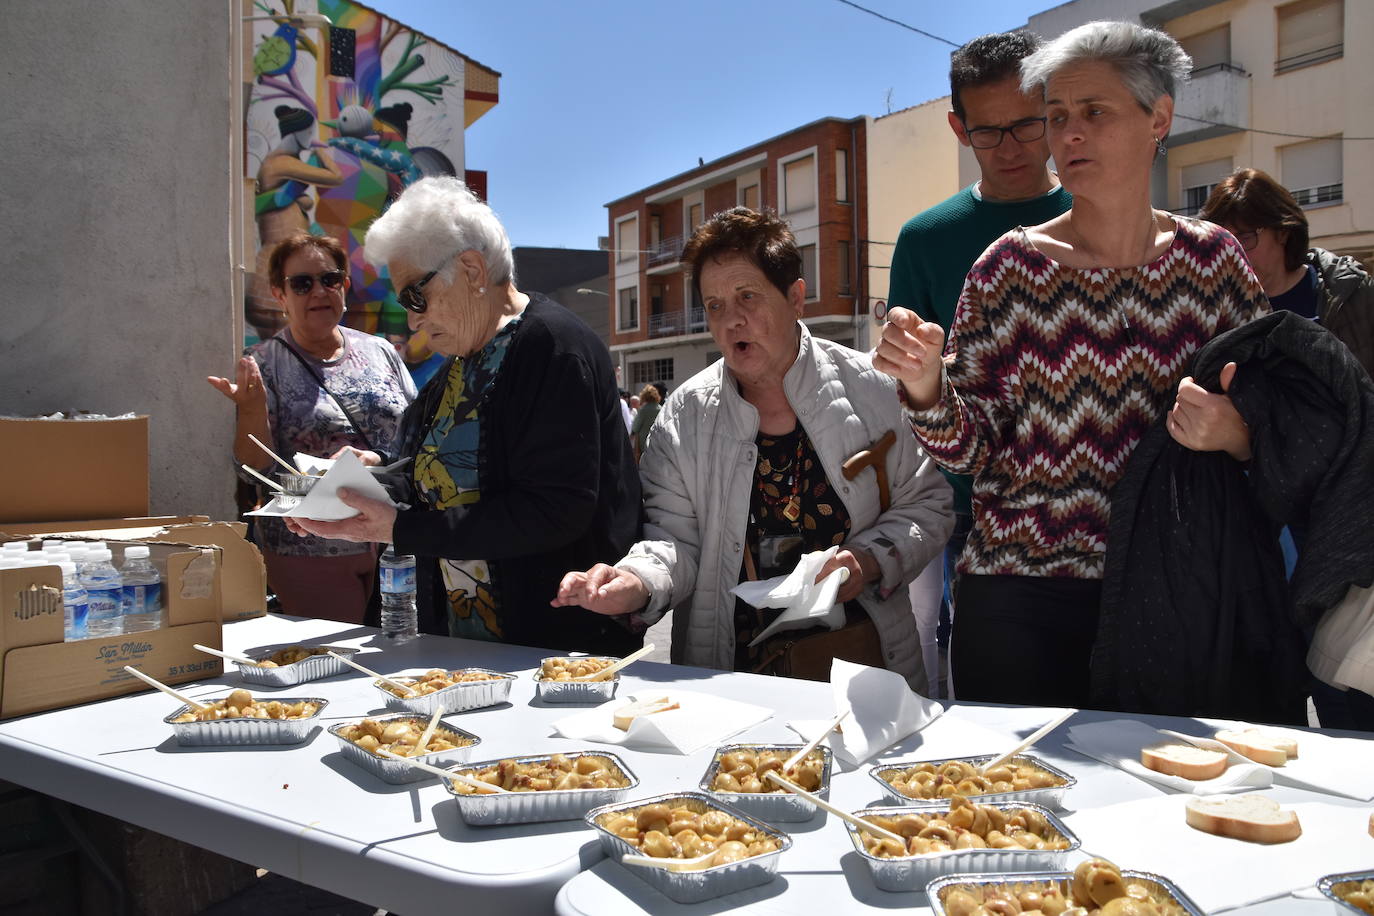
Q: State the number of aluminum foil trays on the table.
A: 12